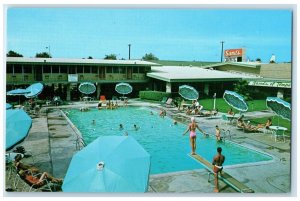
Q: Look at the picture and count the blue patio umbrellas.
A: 10